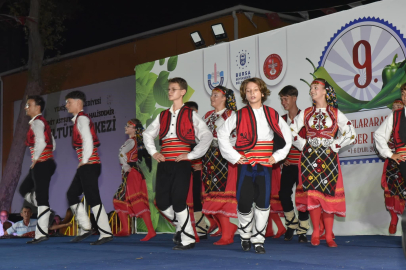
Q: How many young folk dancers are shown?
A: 11